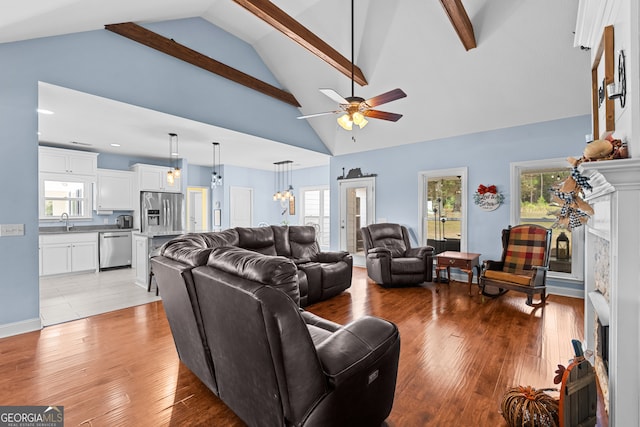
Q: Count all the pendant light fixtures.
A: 3